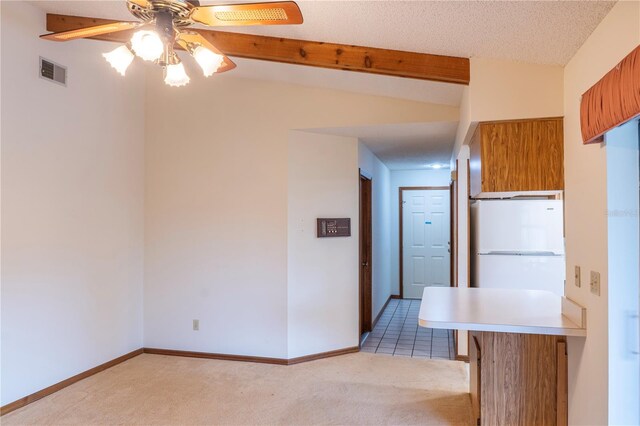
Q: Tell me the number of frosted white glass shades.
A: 4